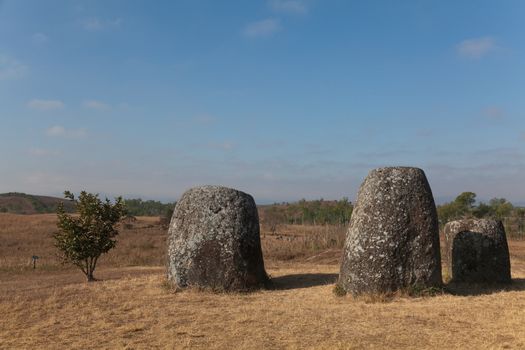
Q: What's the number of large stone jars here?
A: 3